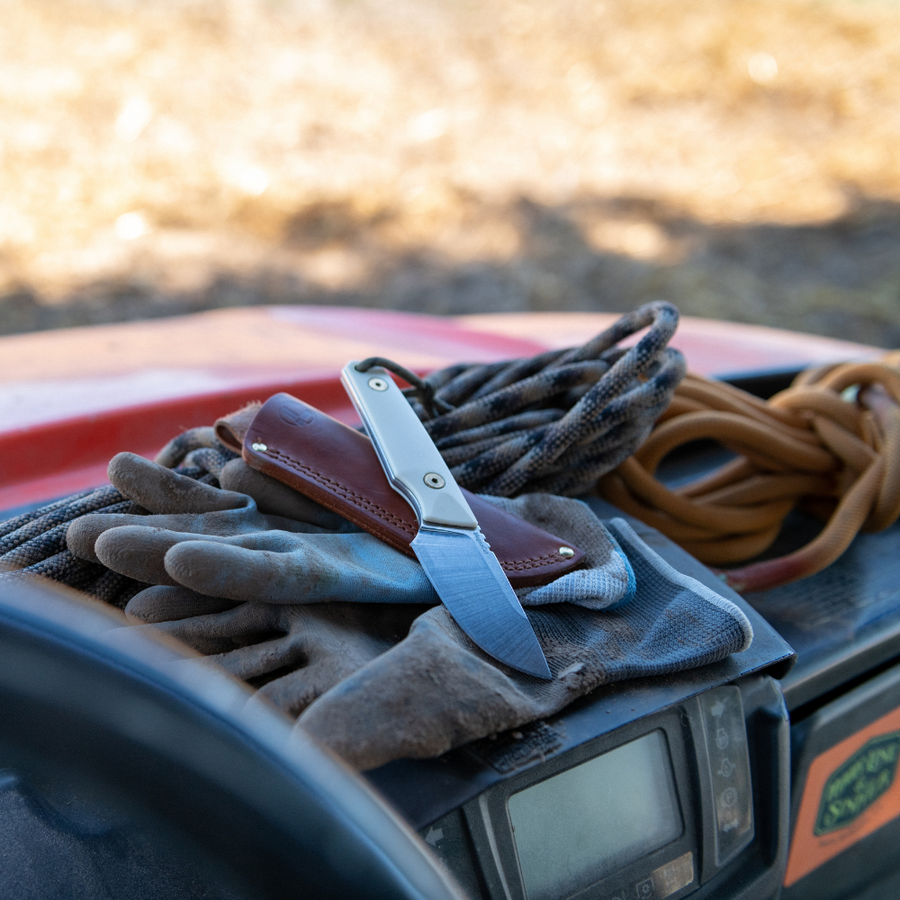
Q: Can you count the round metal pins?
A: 4